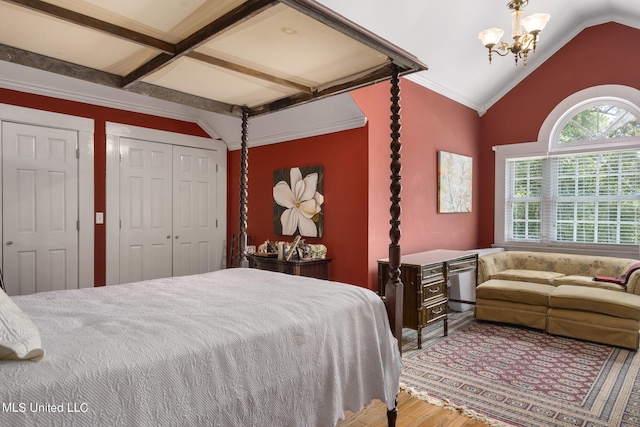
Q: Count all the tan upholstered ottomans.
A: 2